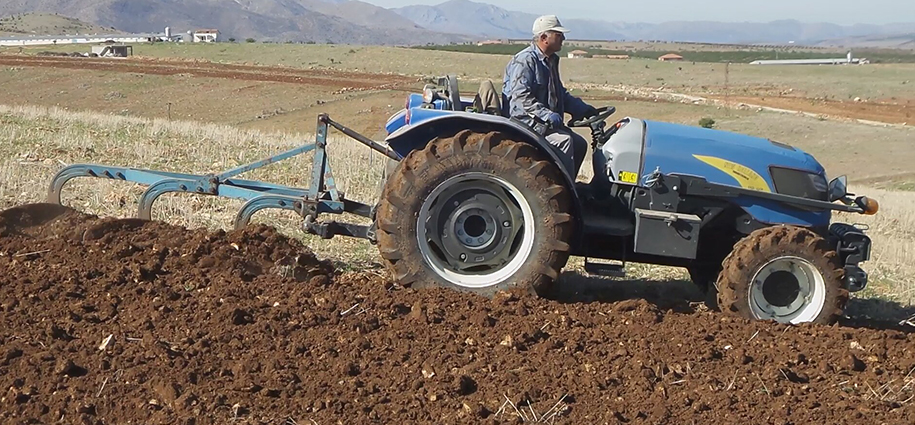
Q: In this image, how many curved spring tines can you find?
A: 3